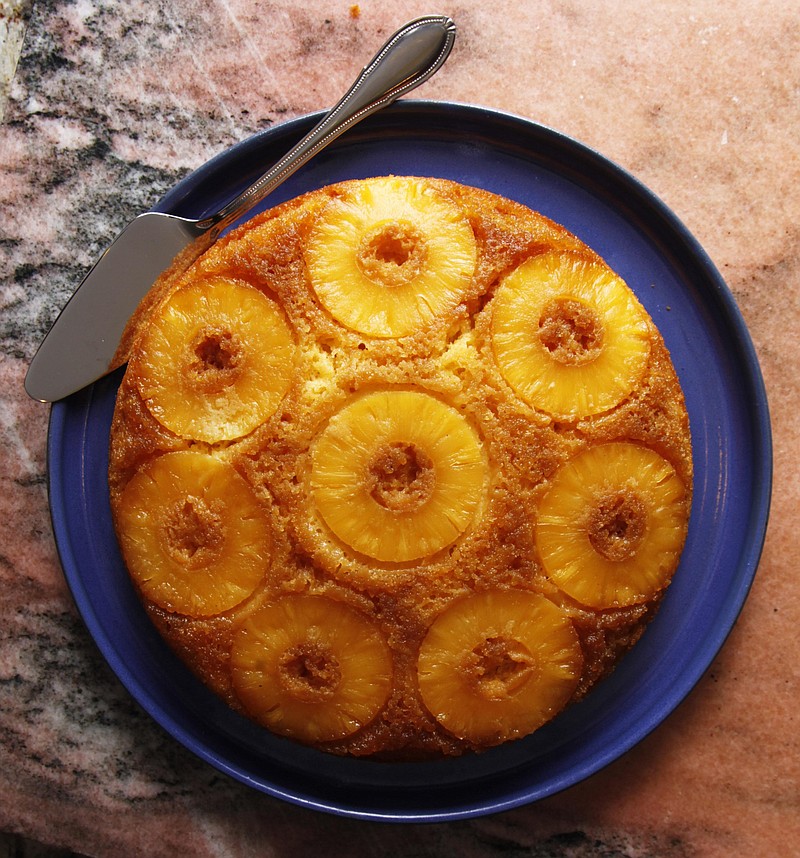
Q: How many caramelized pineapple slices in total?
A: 8